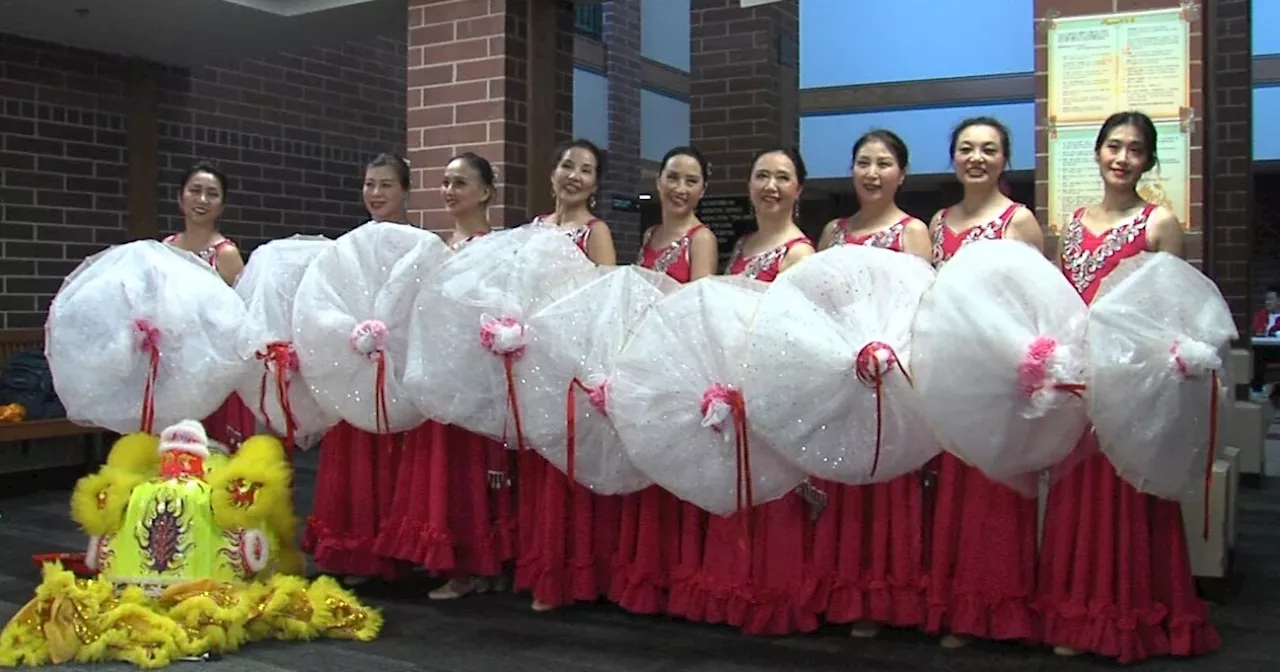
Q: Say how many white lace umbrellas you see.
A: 9